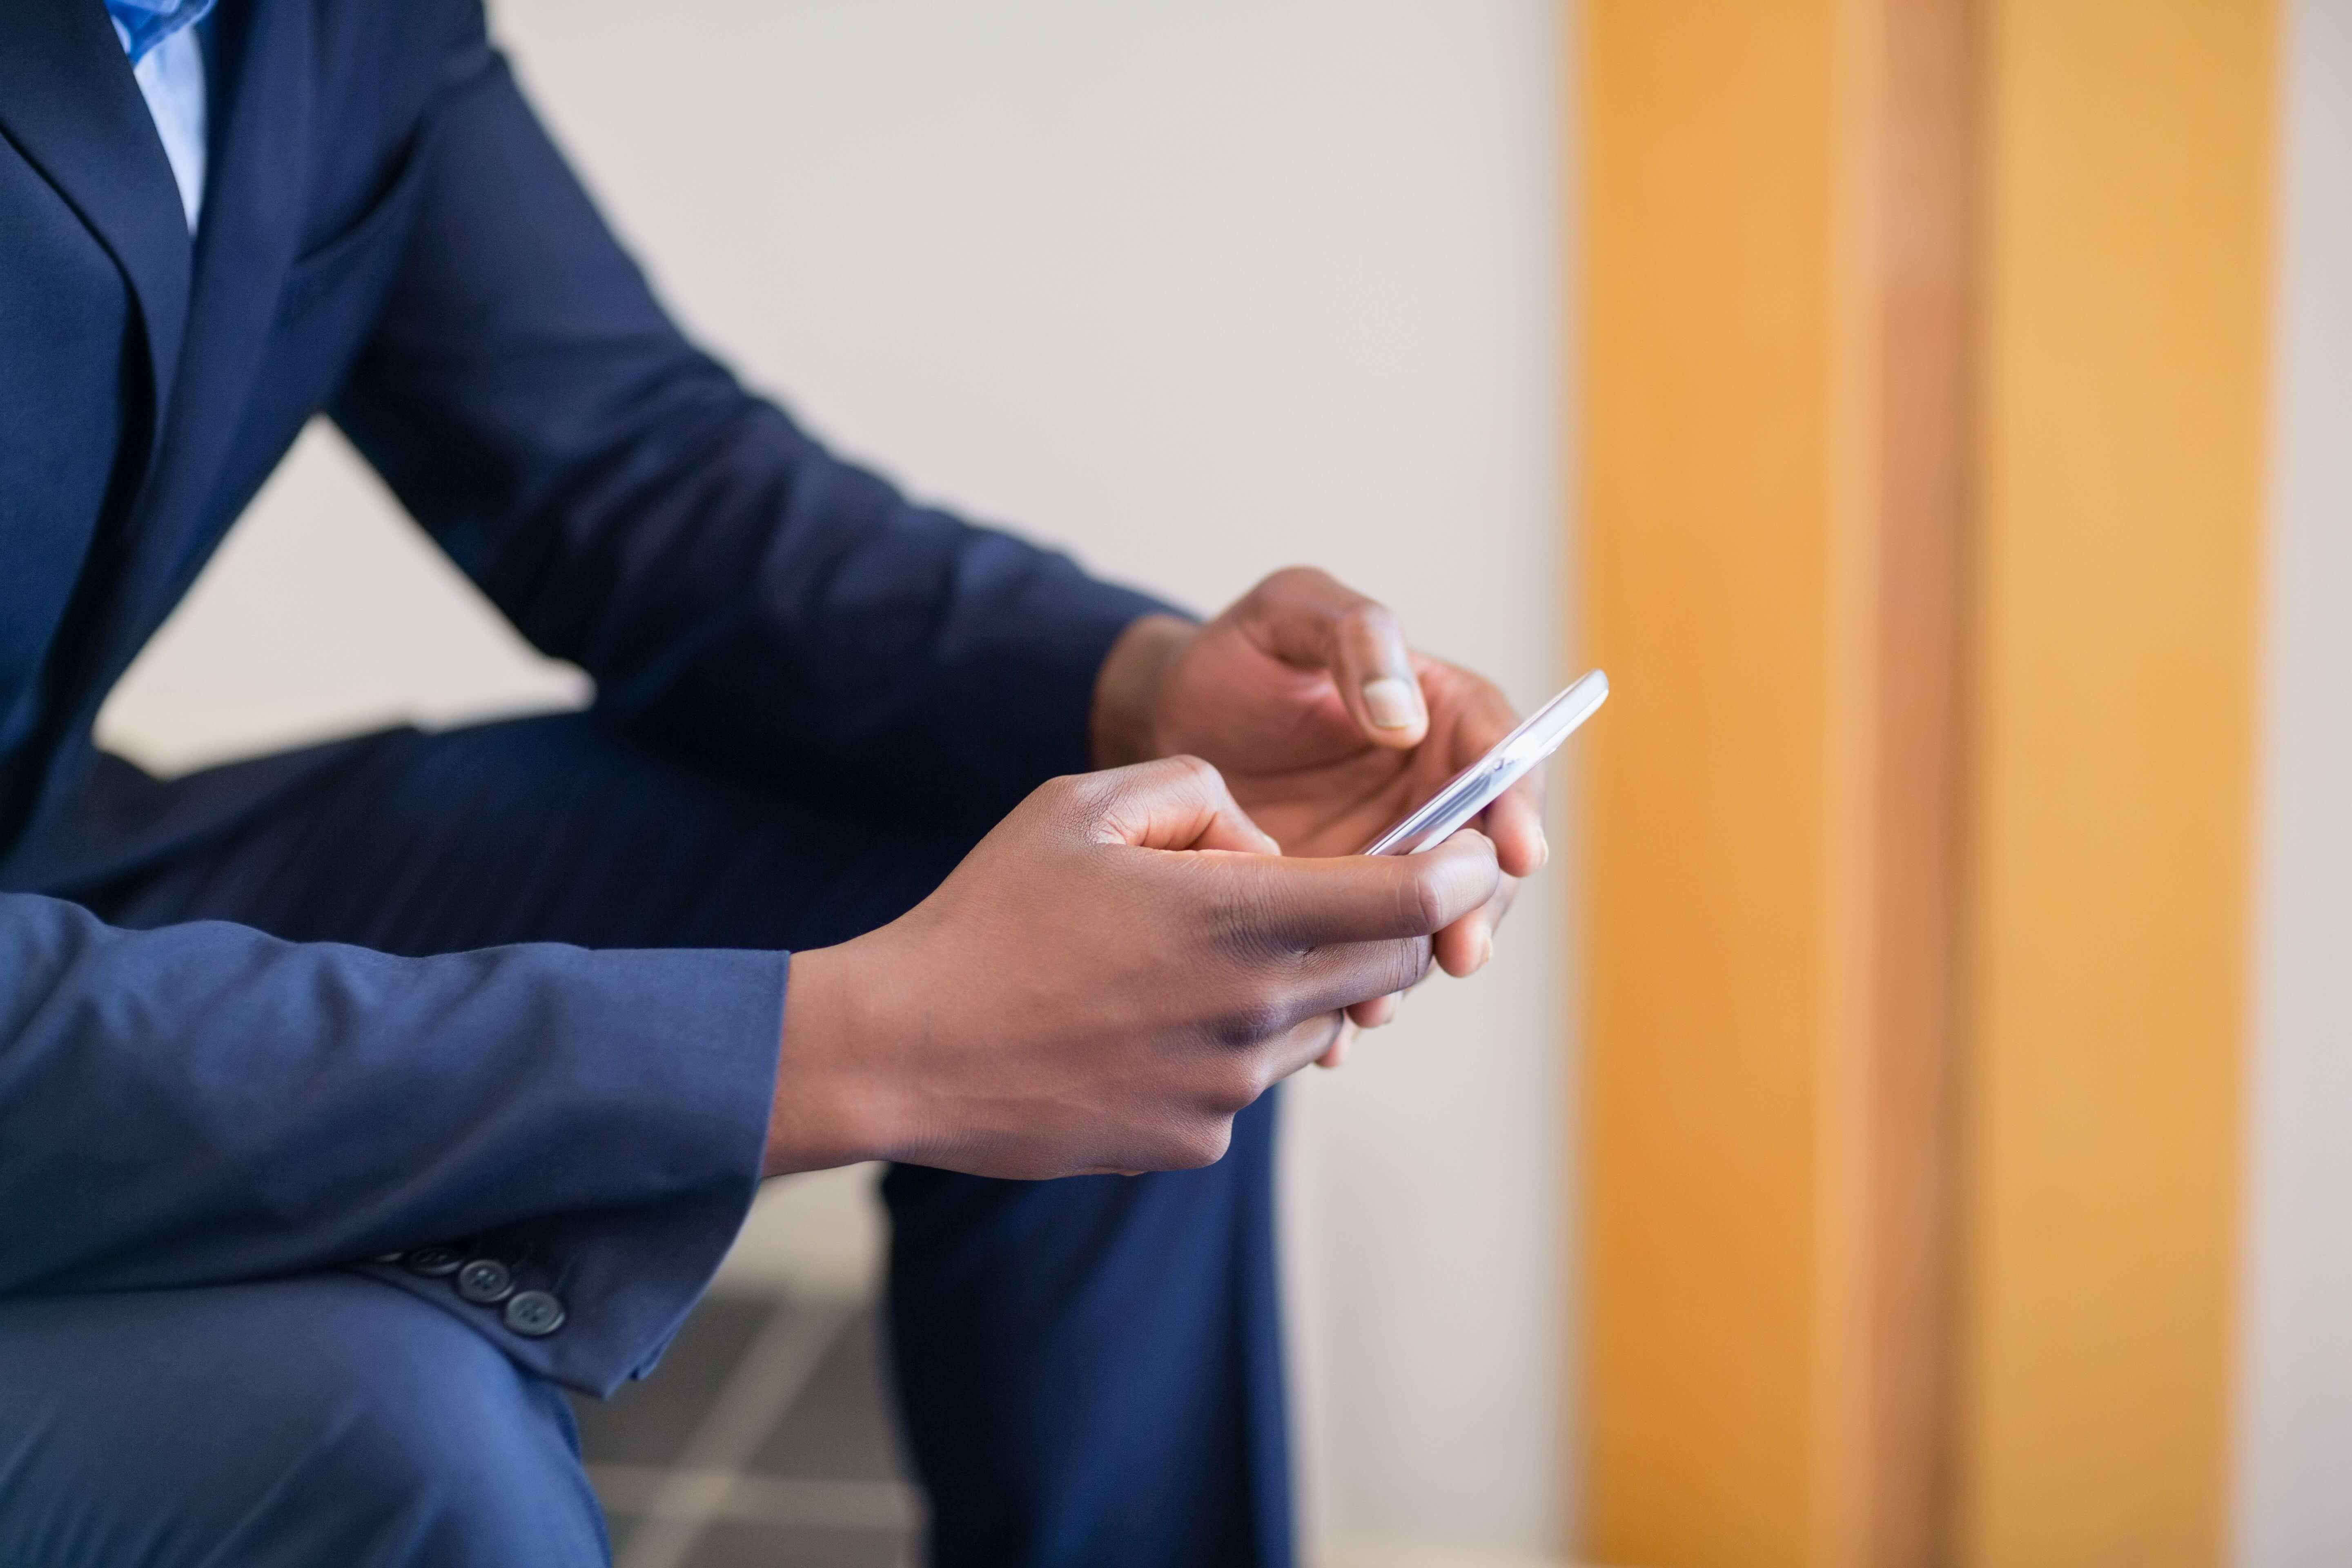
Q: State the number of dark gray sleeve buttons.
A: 4